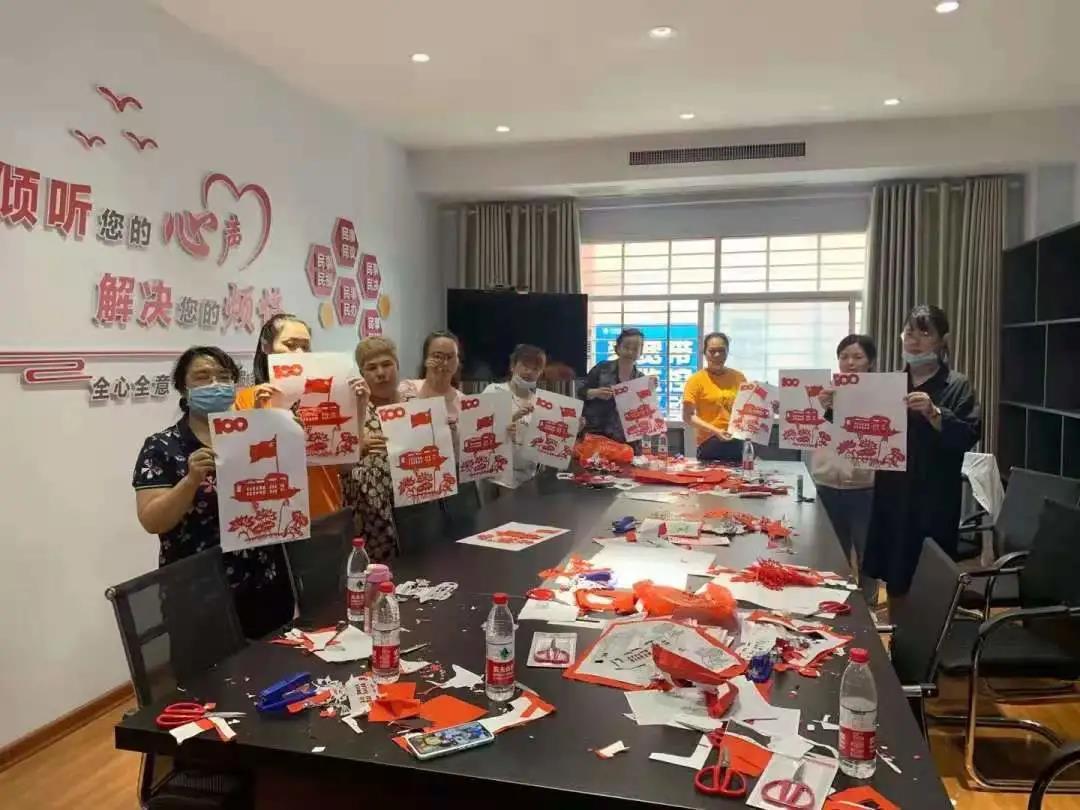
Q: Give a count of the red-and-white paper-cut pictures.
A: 10